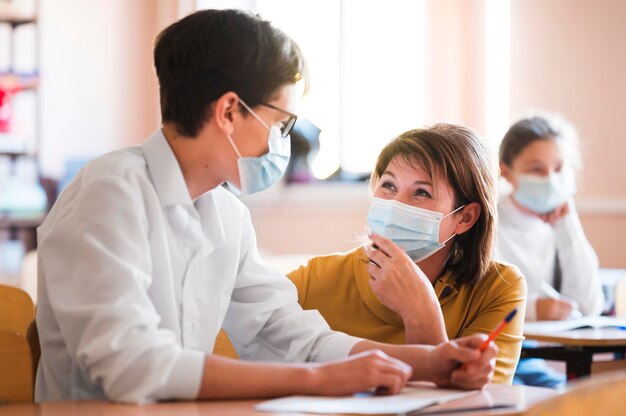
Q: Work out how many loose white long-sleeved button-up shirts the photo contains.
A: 1